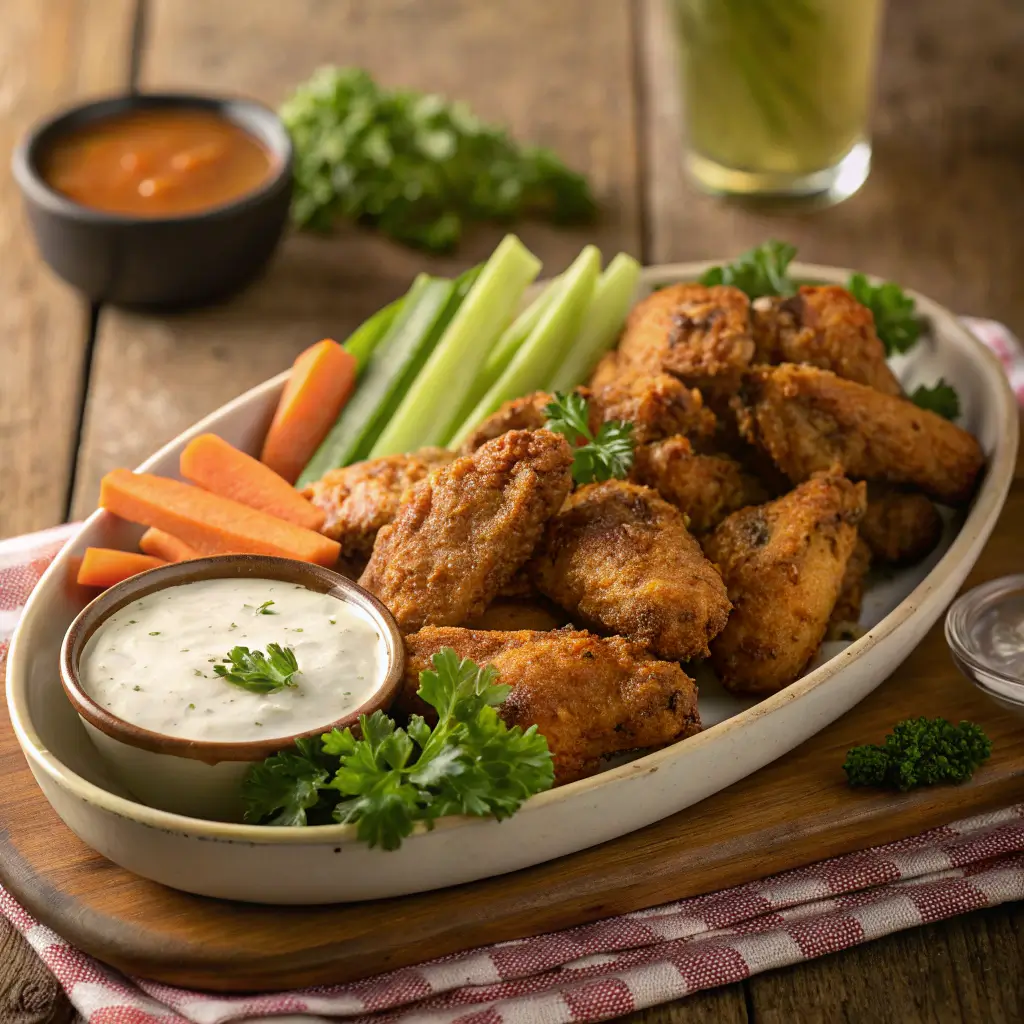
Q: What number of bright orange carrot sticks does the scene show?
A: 5